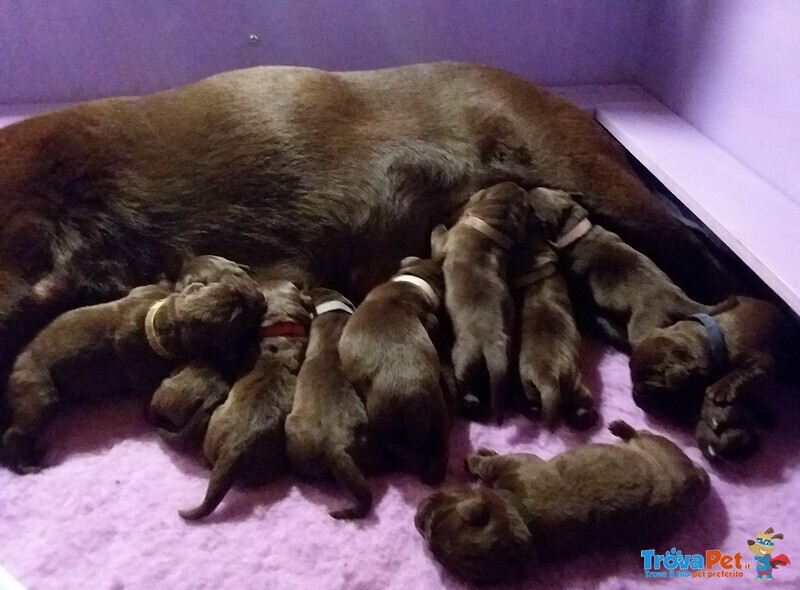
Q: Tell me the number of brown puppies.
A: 10